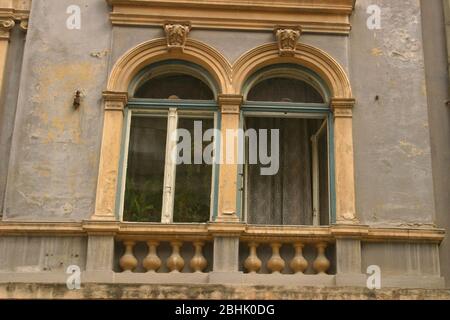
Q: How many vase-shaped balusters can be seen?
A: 8